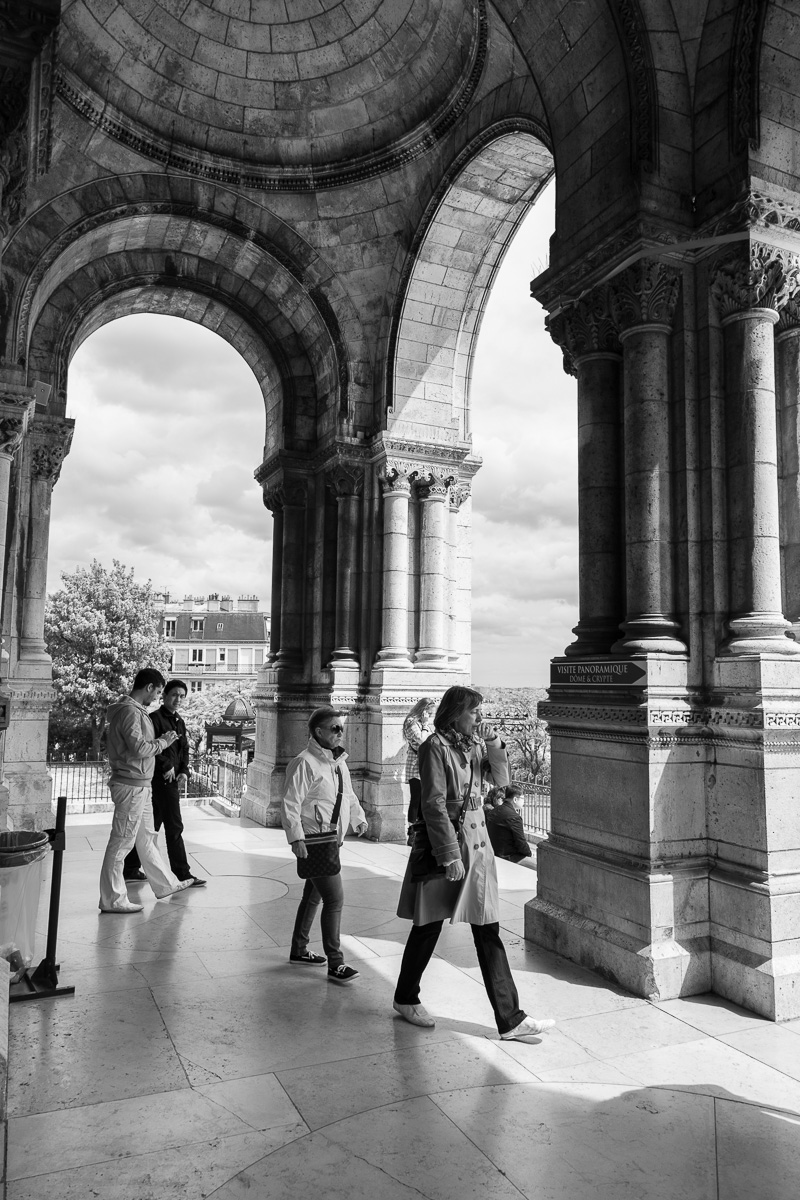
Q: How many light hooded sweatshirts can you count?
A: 1